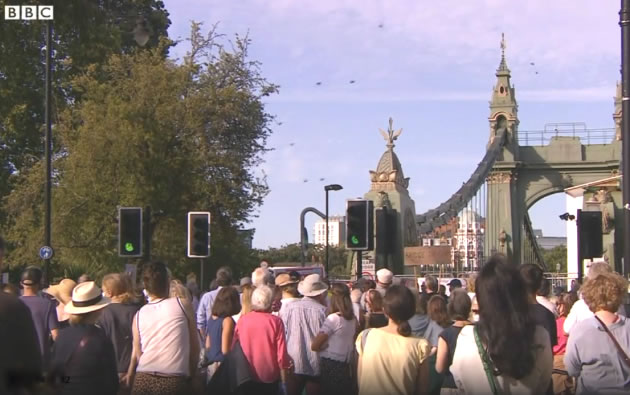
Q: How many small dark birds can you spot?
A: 9